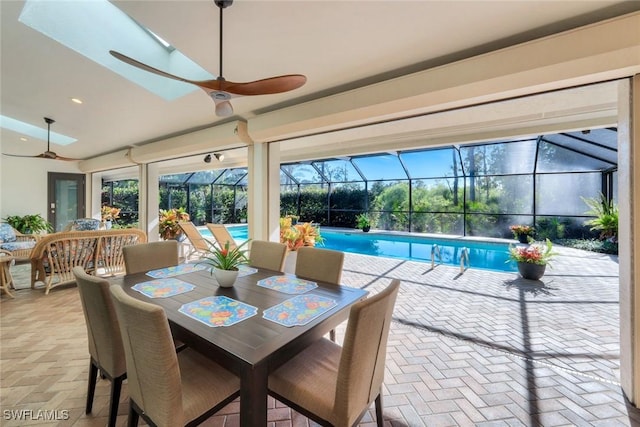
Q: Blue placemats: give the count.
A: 6